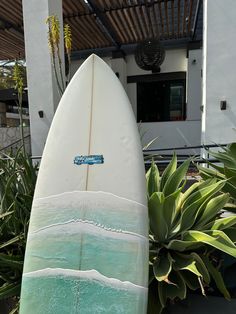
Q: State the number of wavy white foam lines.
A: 3